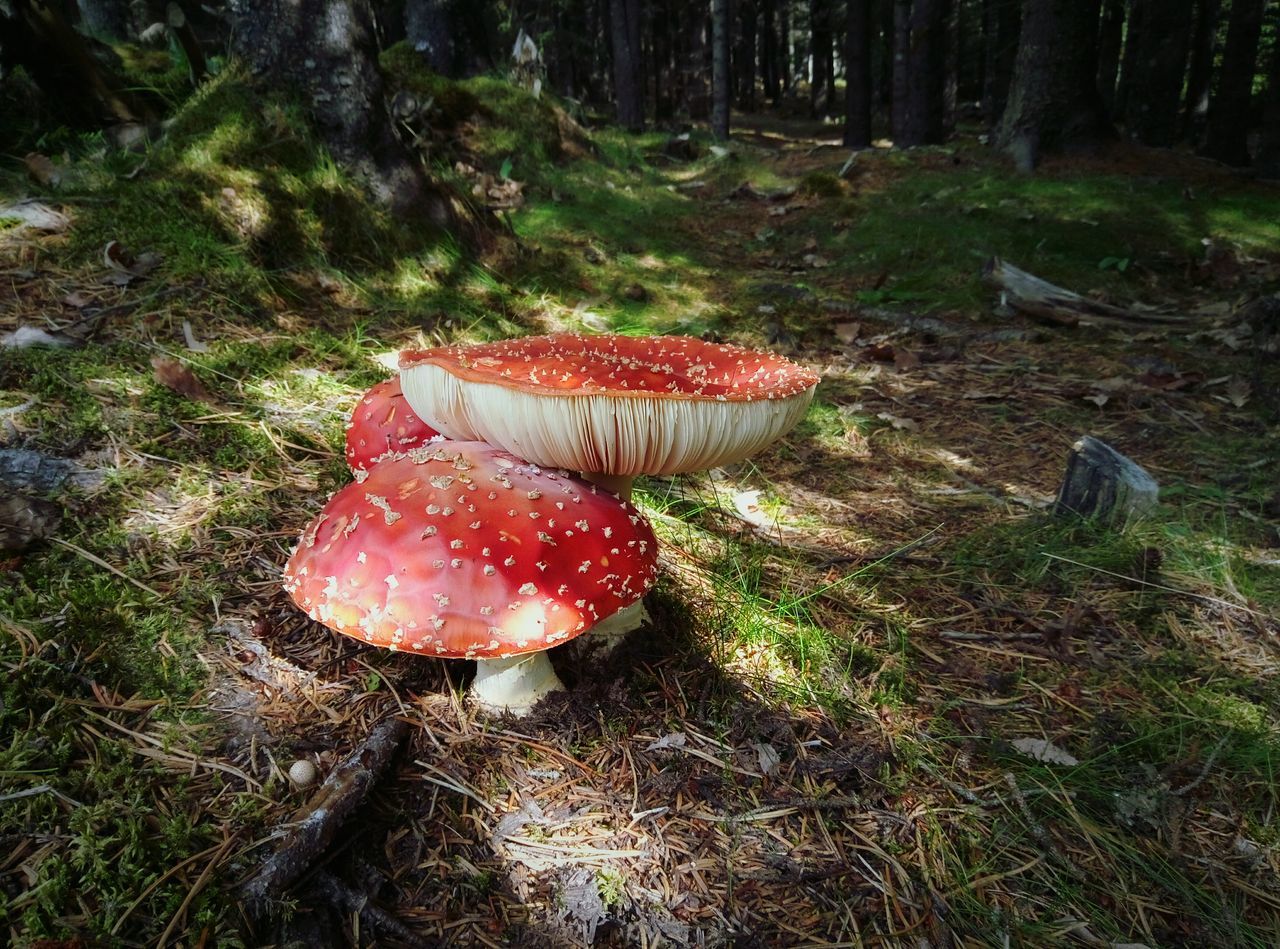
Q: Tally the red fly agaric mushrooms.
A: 3